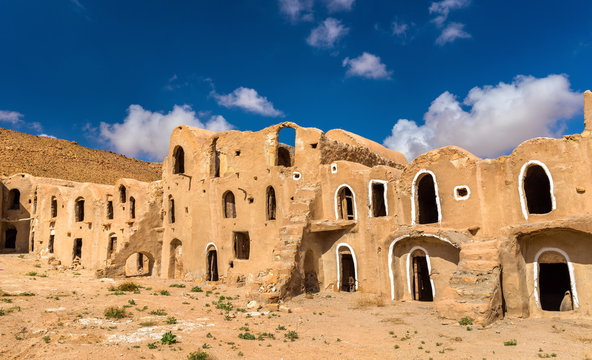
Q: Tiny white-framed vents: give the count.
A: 3